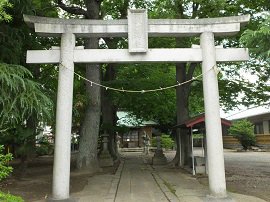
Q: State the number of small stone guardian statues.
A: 2